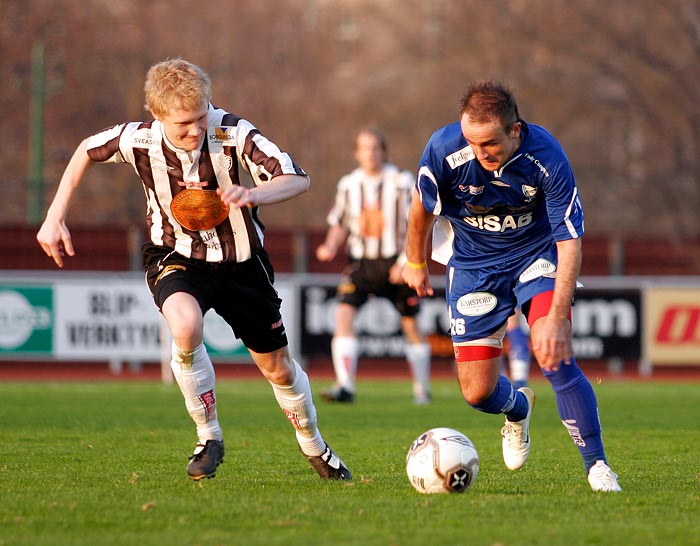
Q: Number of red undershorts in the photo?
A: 1